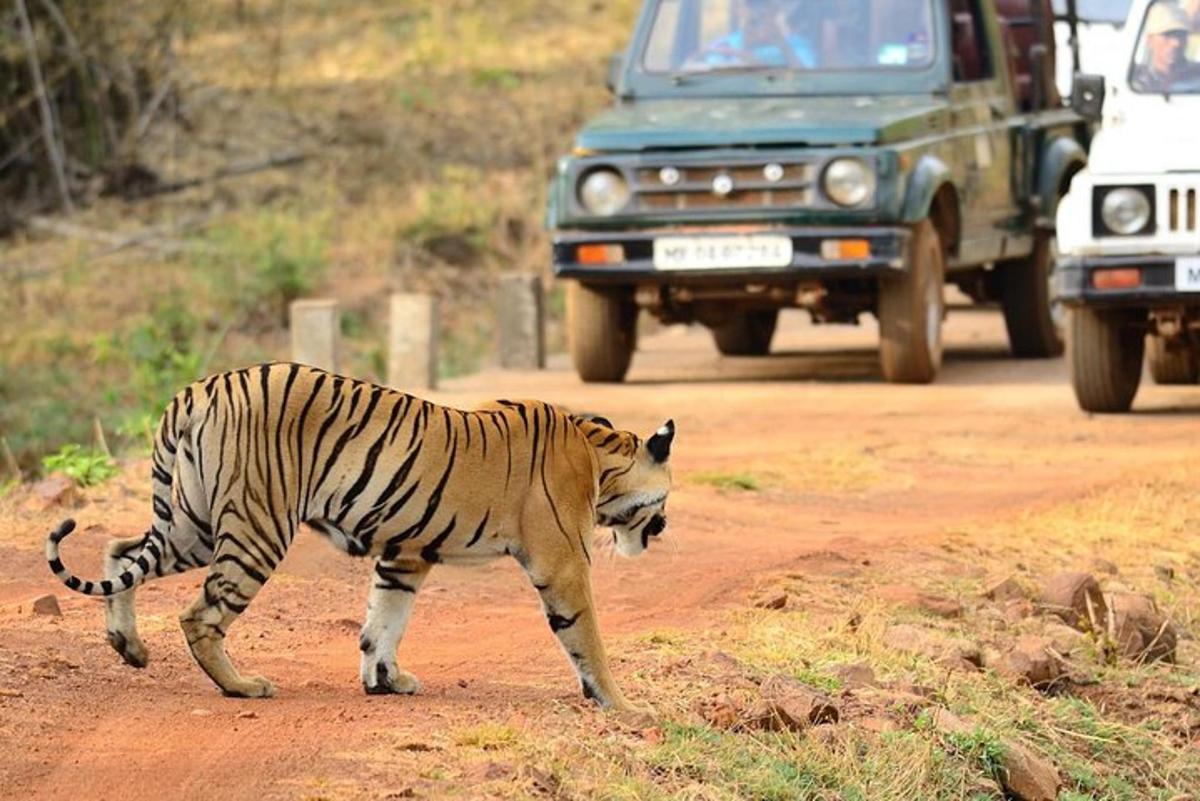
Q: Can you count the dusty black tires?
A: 6